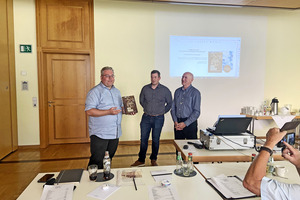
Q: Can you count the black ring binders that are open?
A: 1